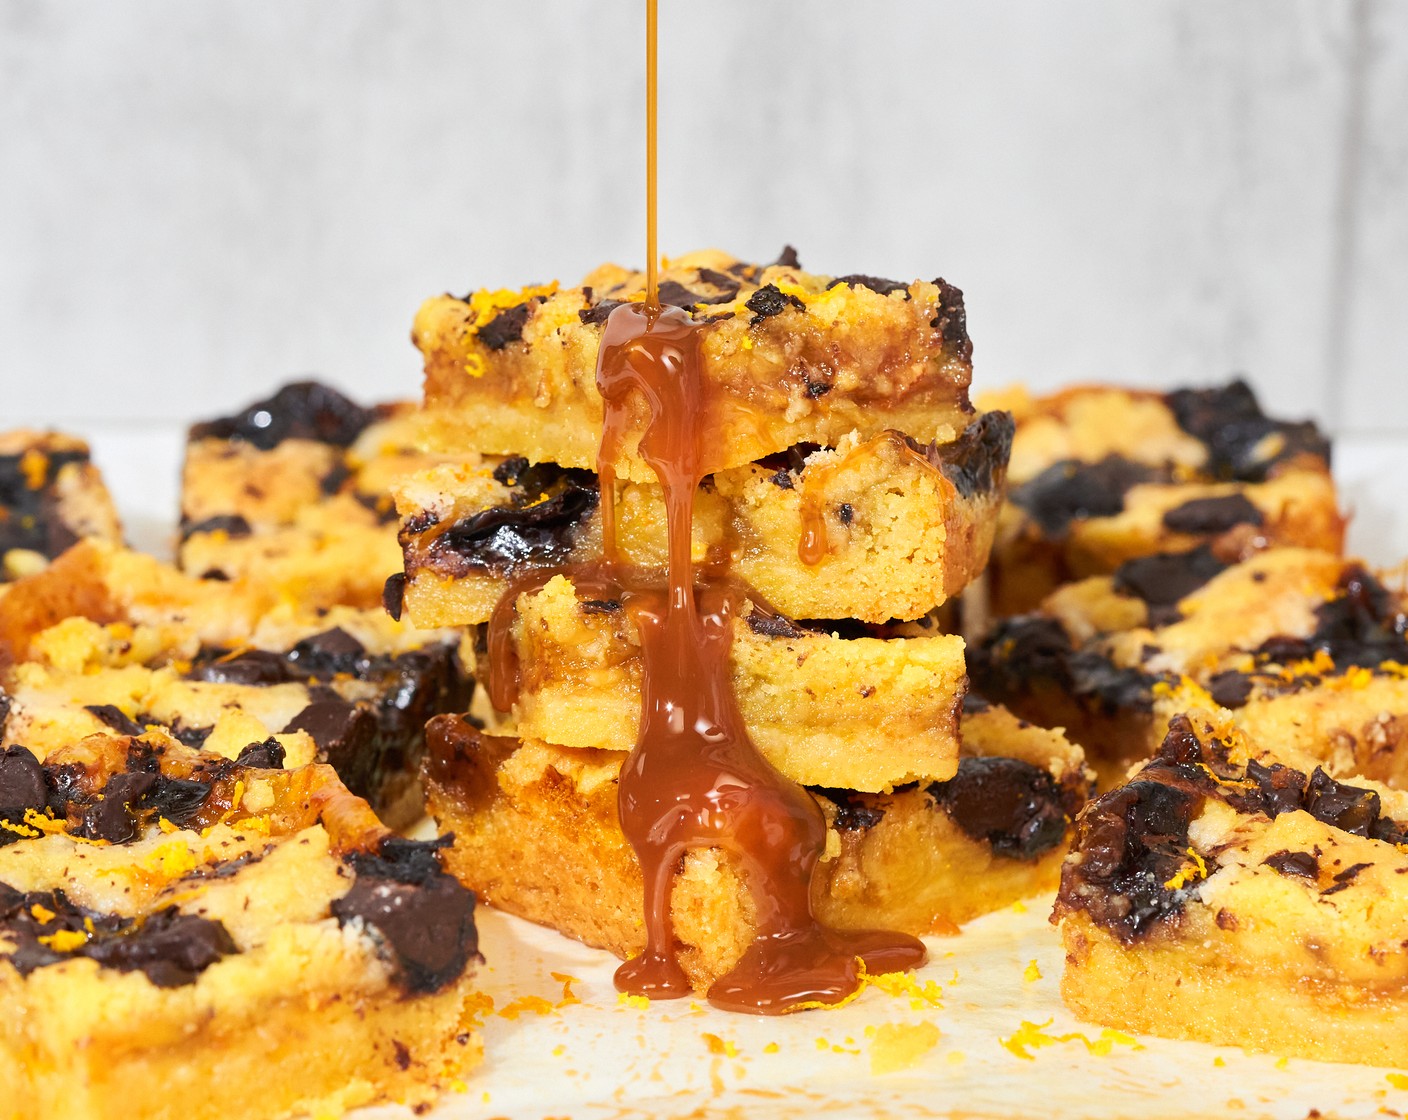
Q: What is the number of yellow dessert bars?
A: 11